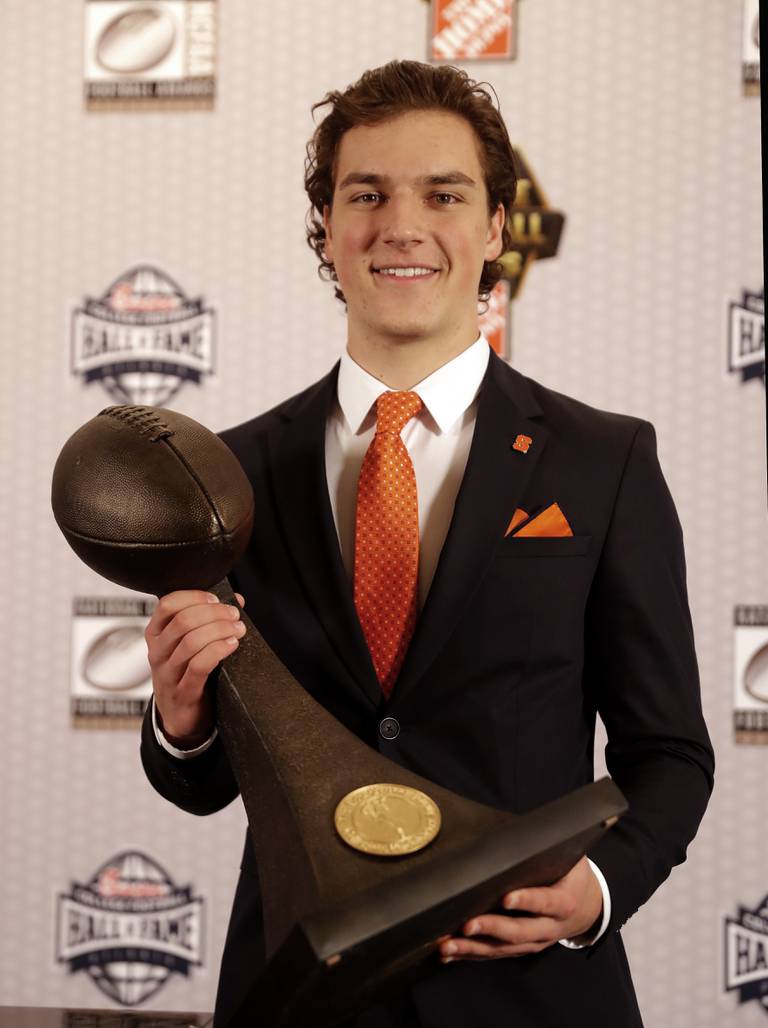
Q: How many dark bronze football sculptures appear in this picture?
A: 1